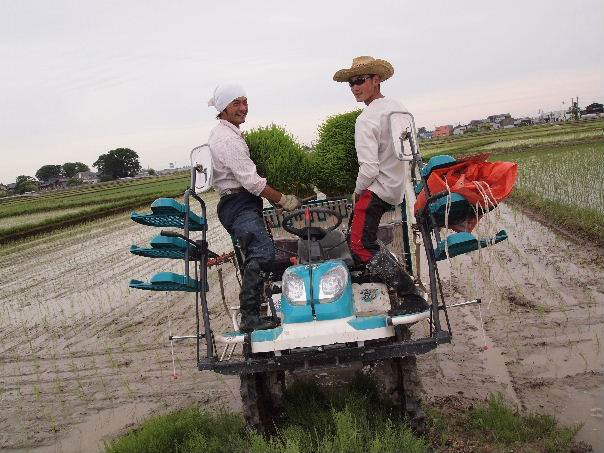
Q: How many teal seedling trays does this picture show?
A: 6